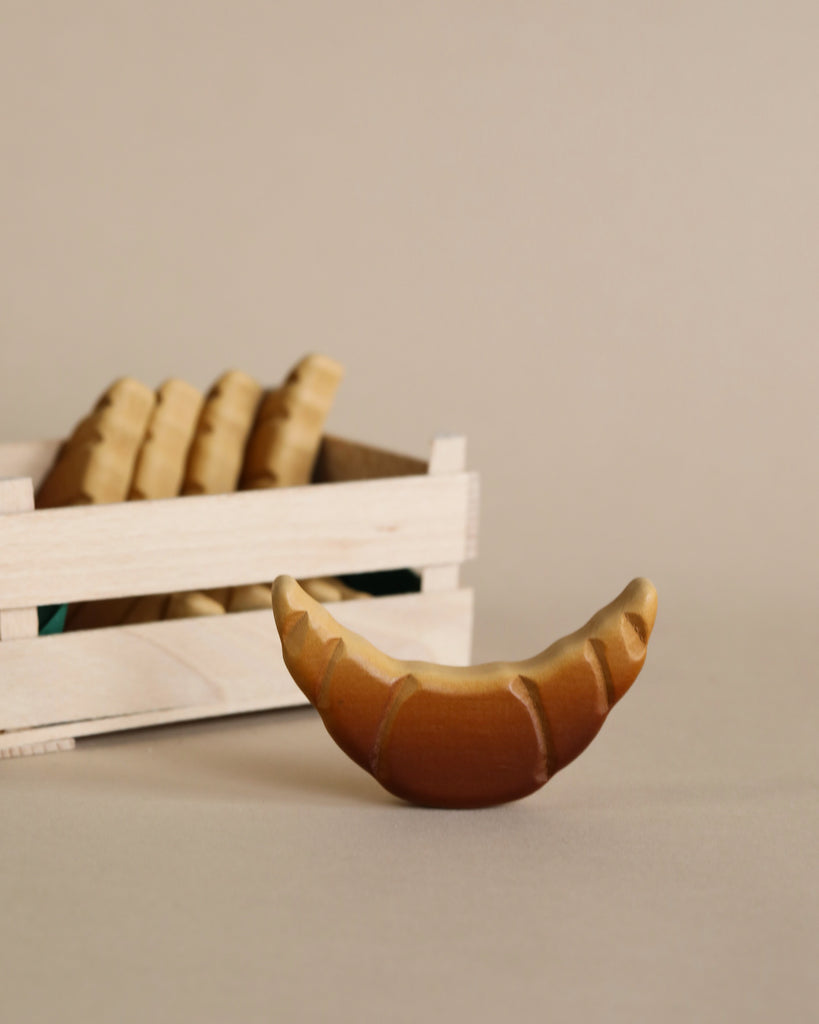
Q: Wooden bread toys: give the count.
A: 5